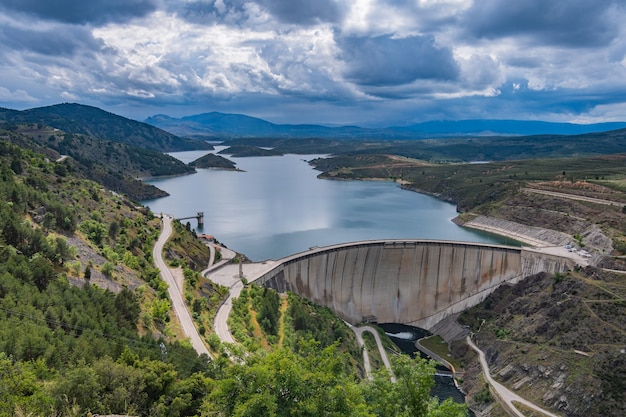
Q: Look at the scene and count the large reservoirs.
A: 1